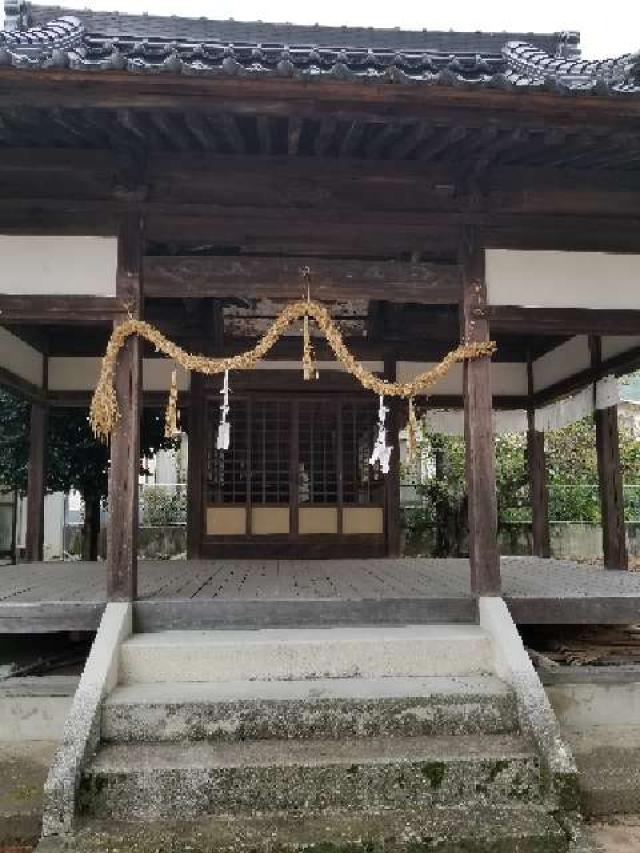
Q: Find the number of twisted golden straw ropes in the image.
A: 1